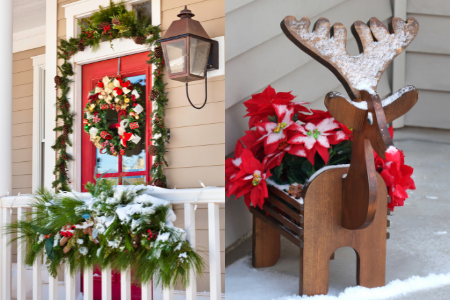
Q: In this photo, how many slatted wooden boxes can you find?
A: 1